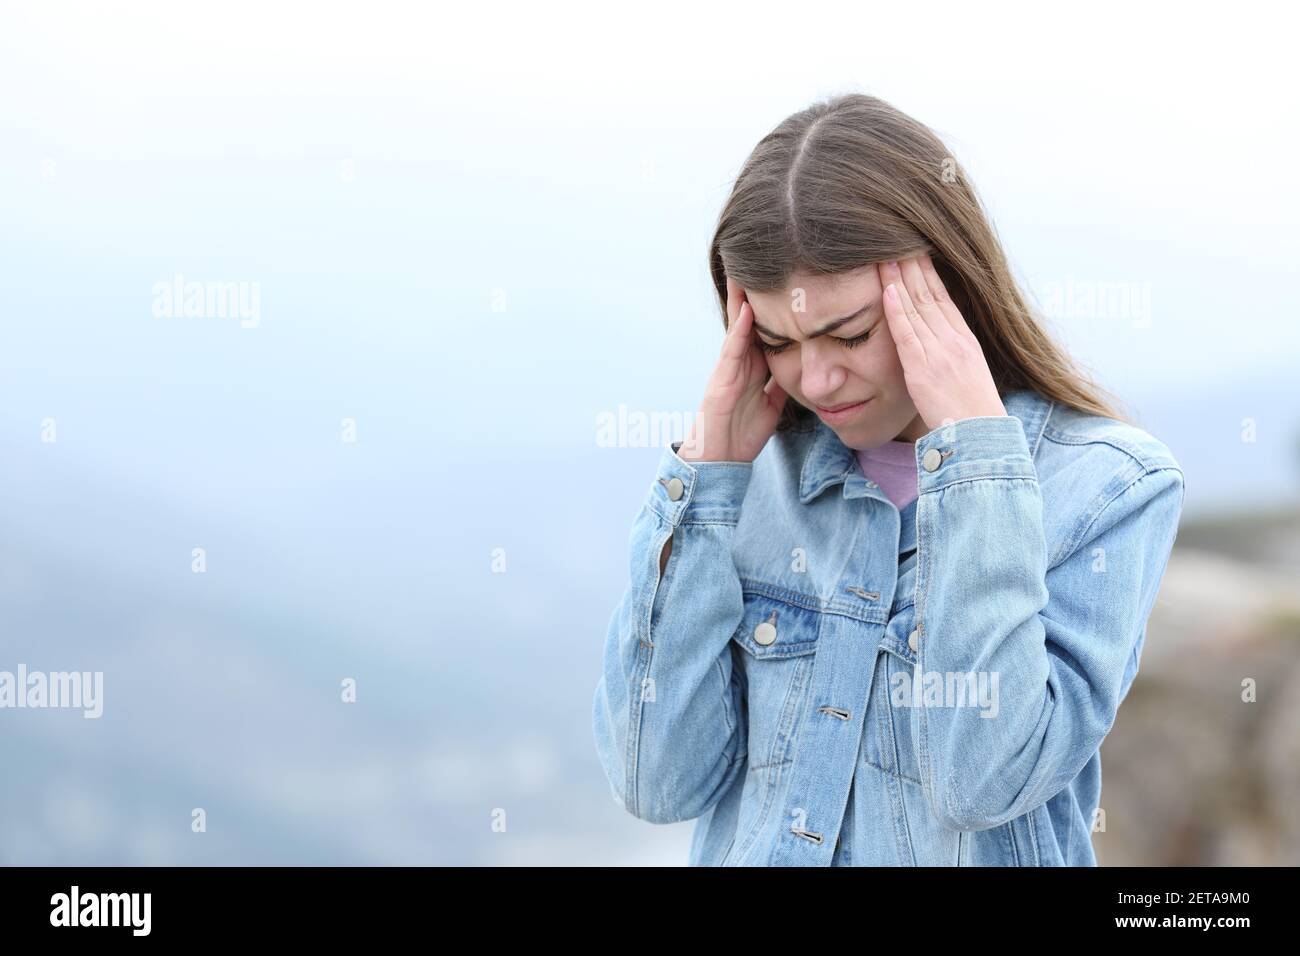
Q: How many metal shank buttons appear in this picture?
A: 4